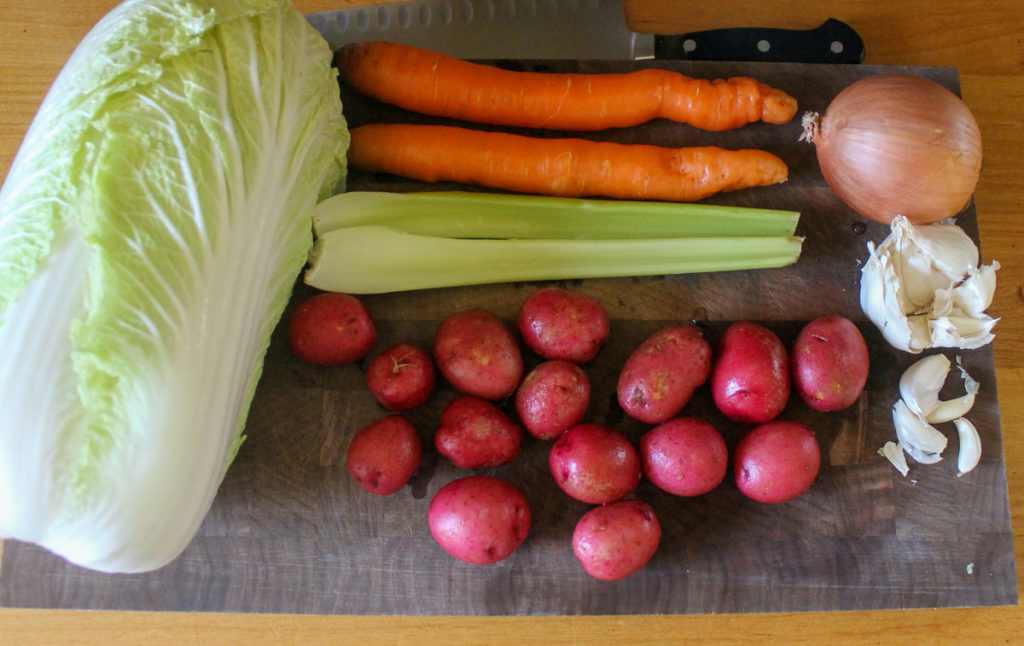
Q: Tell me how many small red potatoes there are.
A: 15